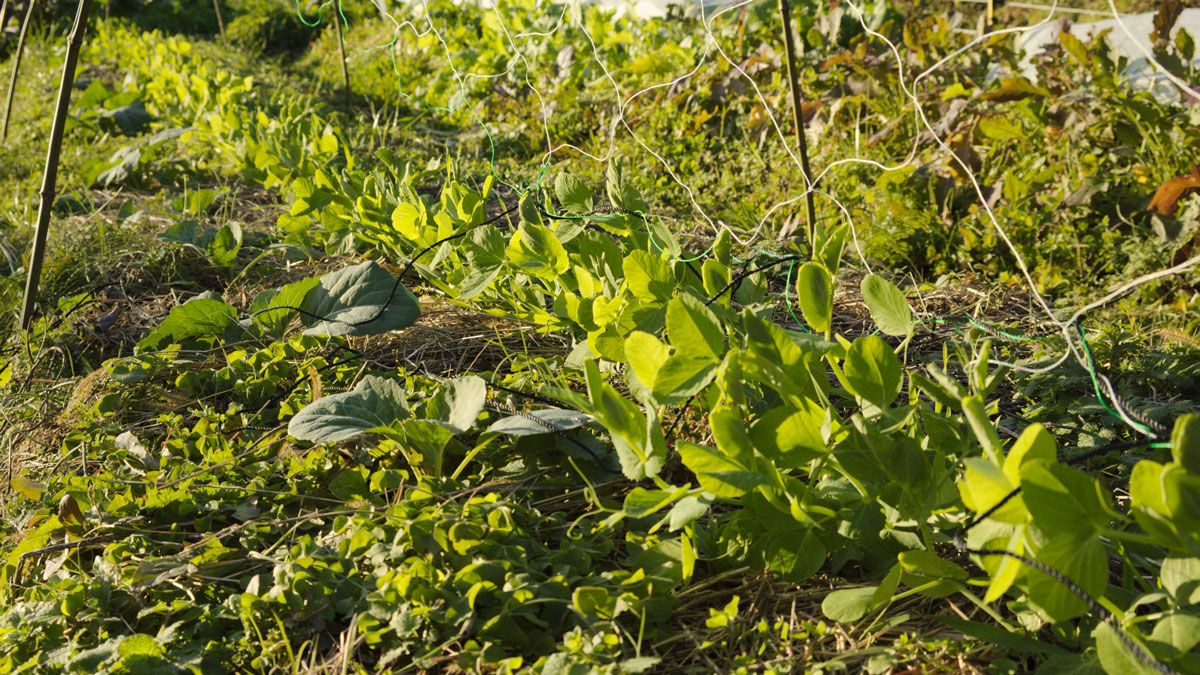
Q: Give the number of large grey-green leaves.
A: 4